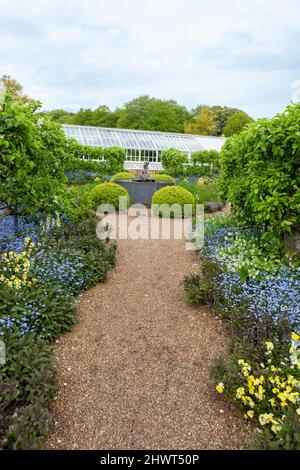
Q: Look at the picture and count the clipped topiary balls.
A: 4